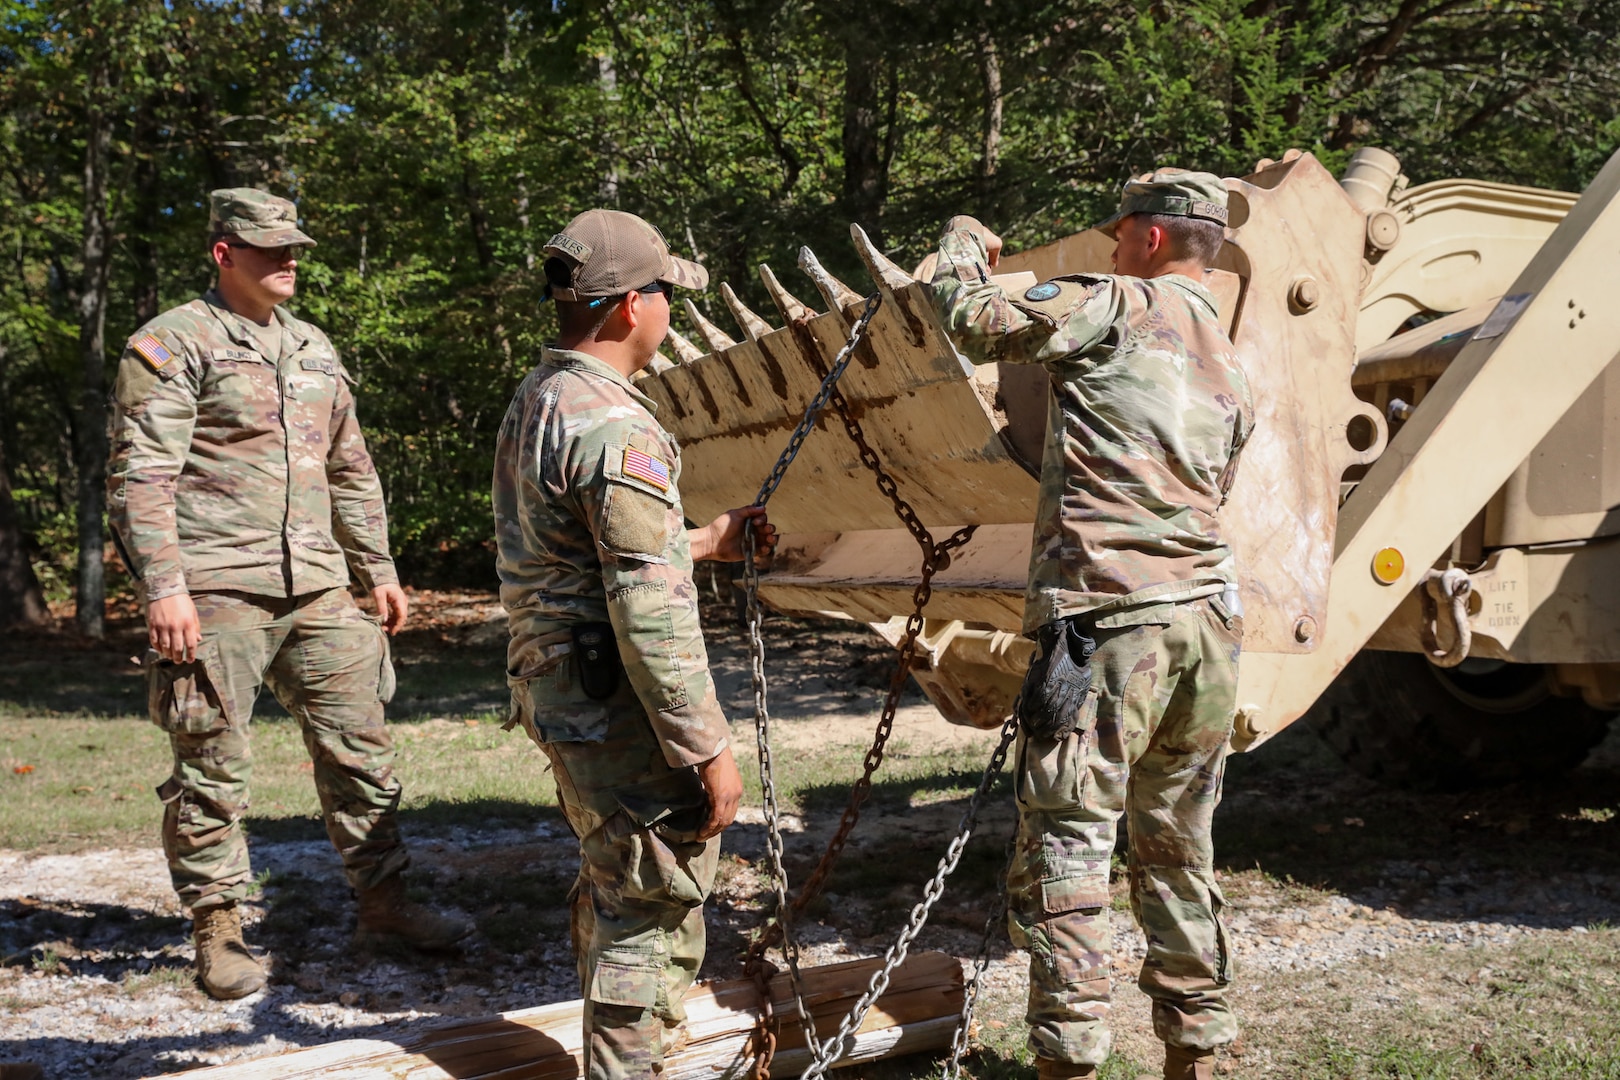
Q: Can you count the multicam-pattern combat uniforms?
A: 3